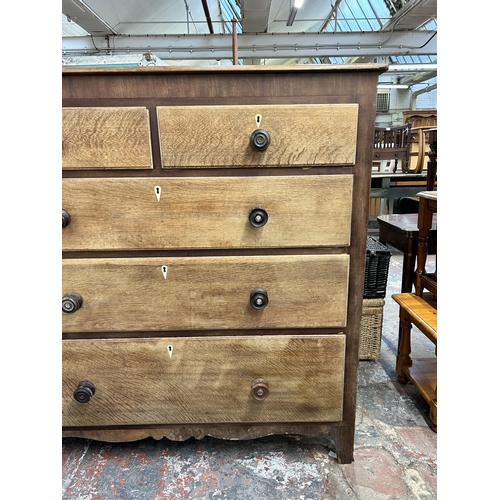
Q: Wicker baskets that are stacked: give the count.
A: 2